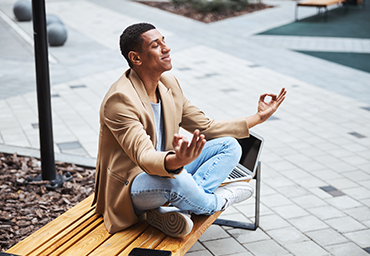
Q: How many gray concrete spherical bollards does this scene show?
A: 3